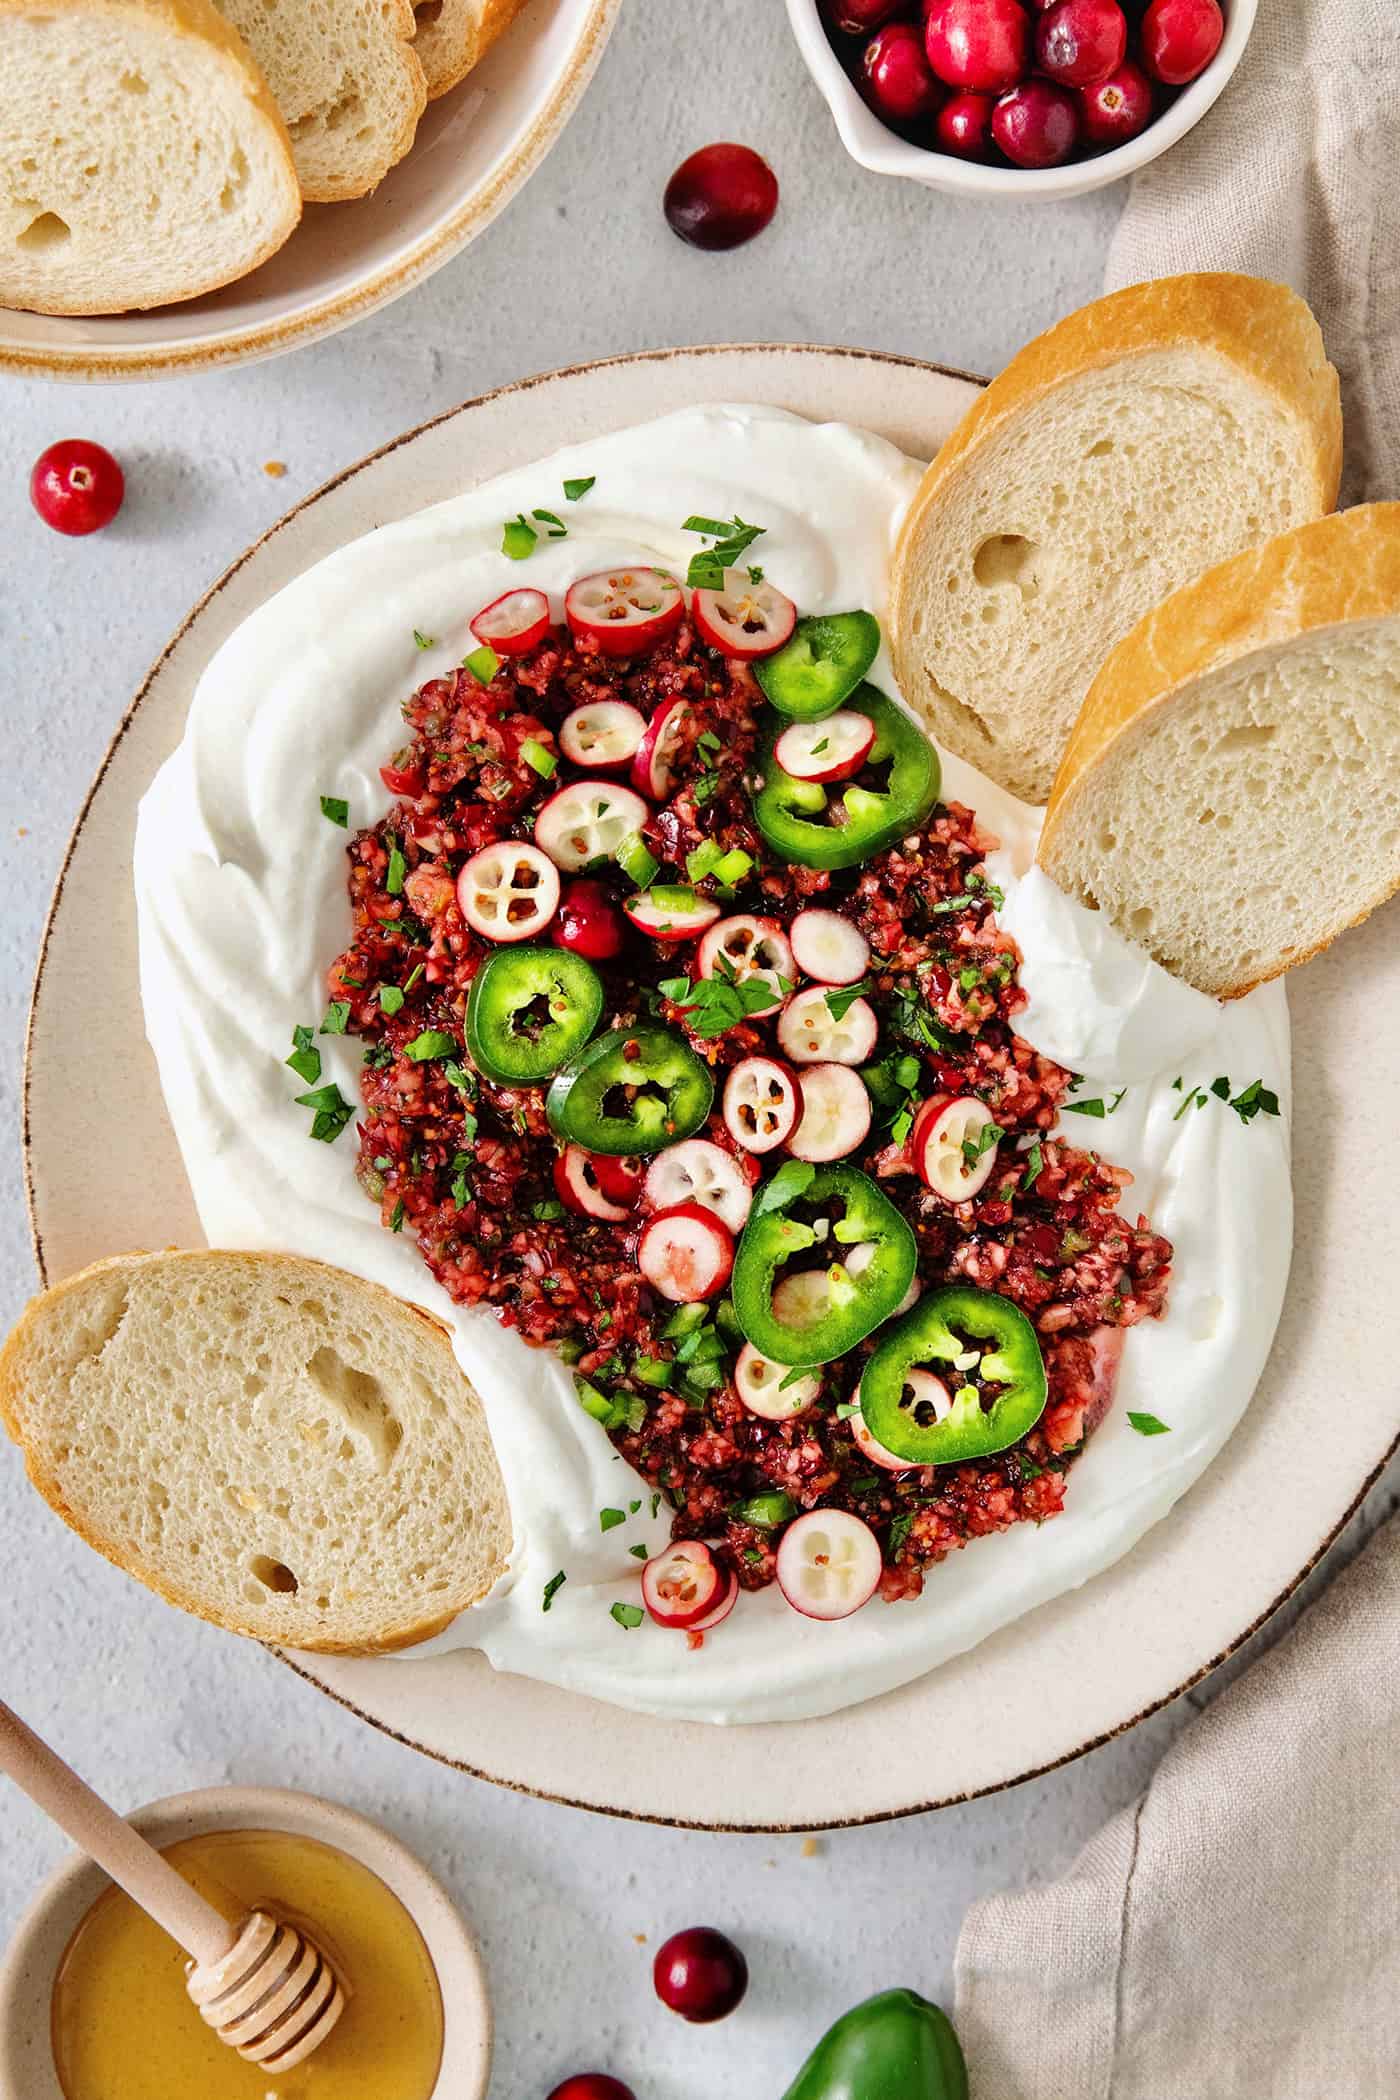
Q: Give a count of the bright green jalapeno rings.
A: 6